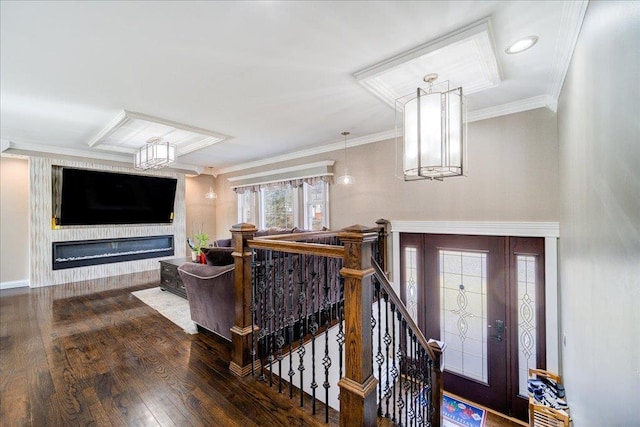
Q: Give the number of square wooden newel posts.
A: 4